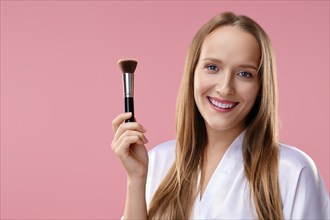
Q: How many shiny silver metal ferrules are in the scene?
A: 1